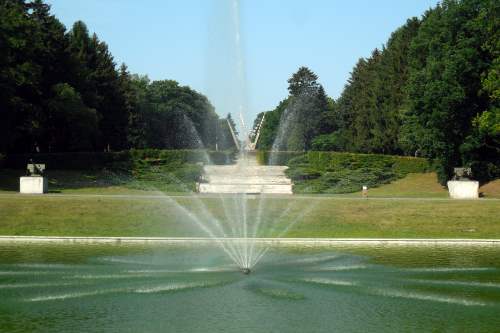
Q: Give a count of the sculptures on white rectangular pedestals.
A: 2